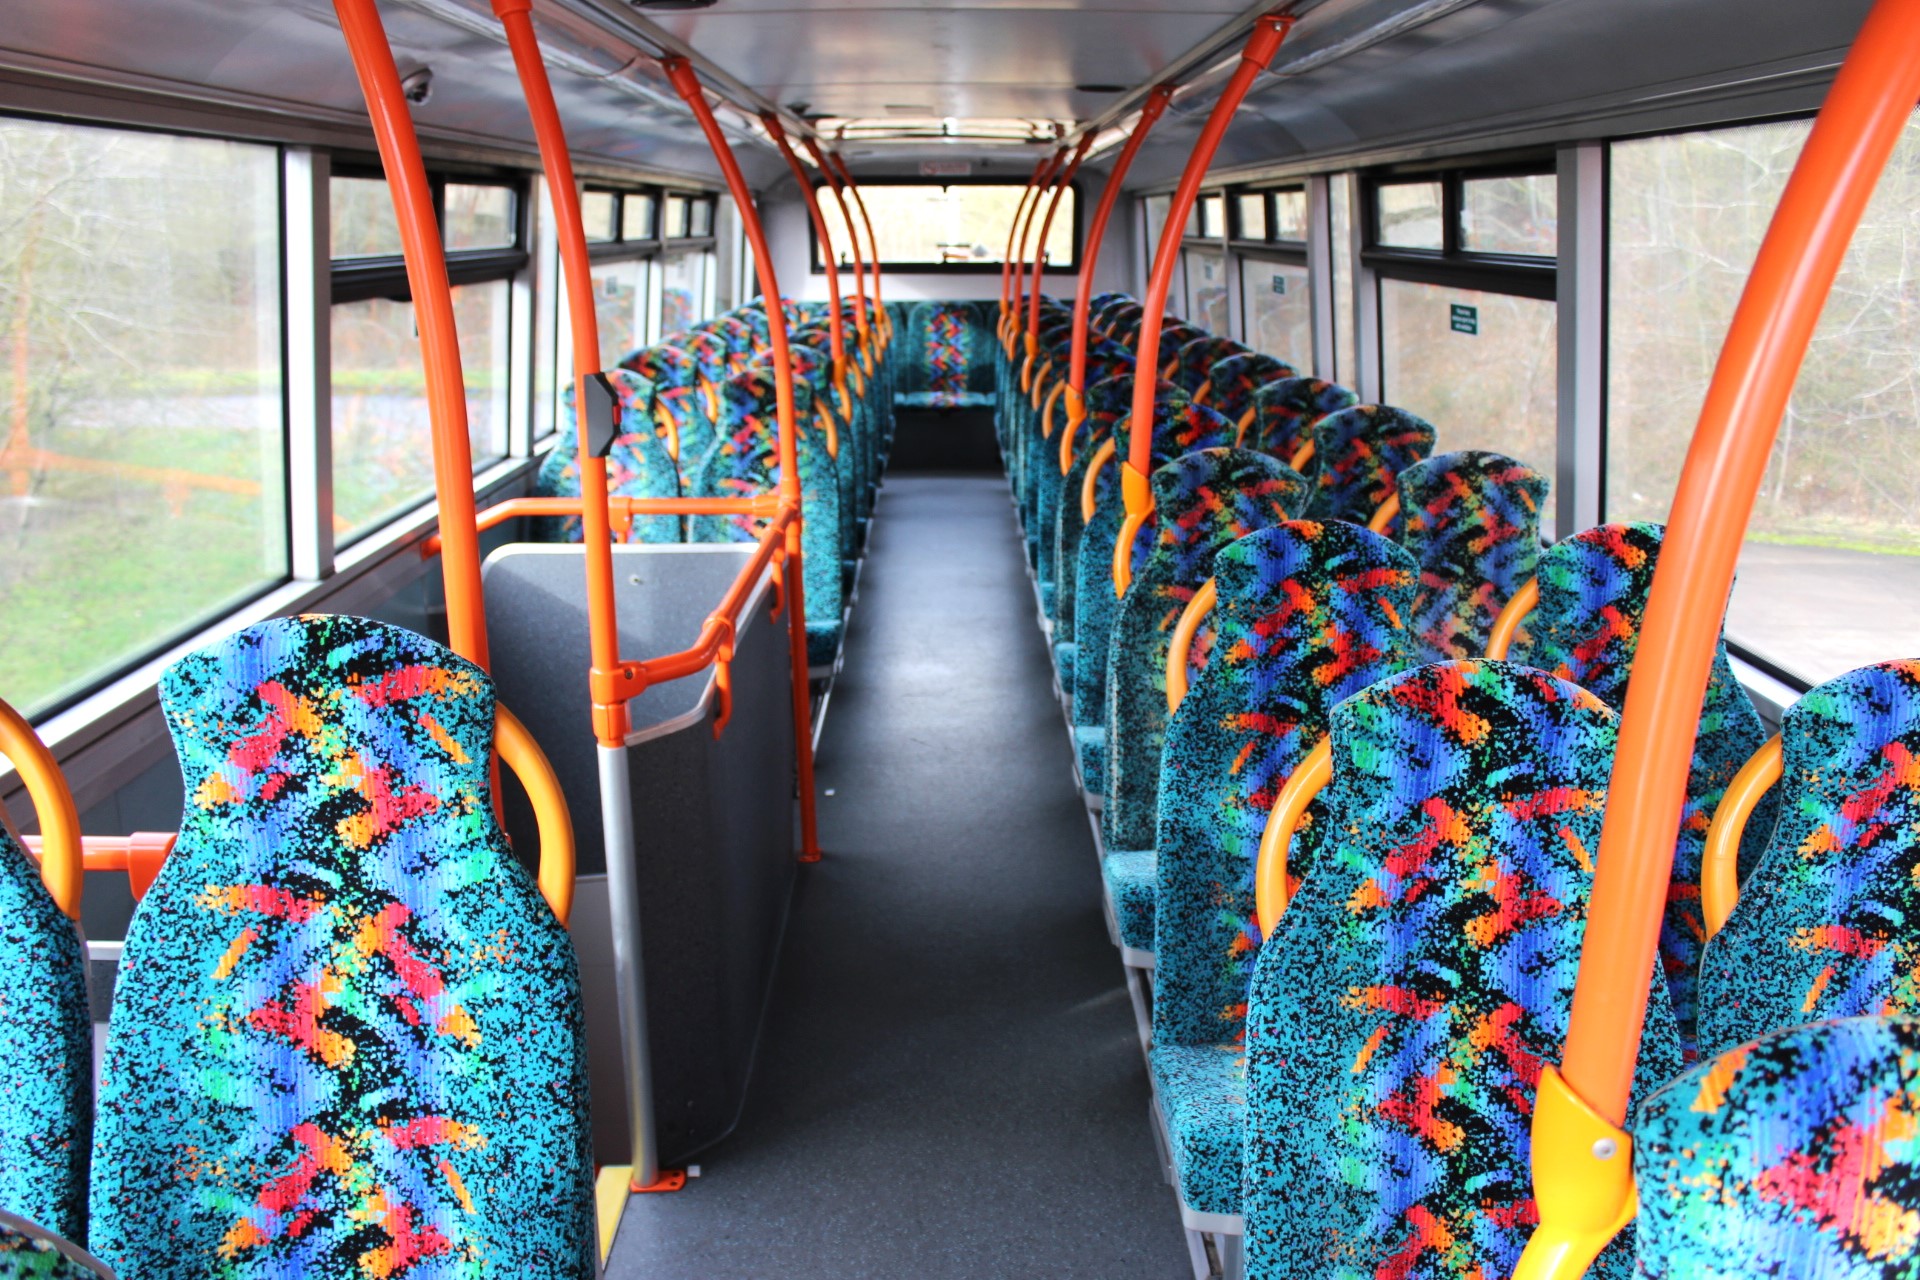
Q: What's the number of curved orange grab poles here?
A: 12